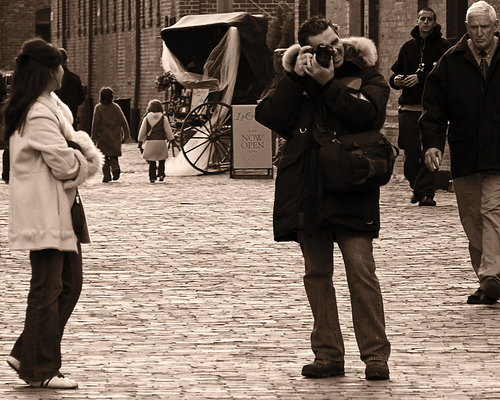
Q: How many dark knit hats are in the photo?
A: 1